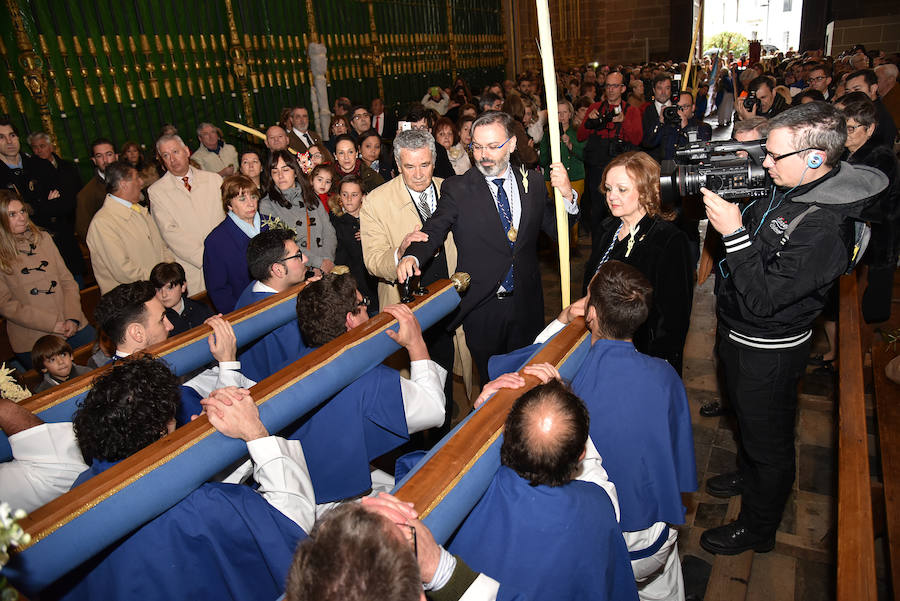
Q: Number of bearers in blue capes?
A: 6